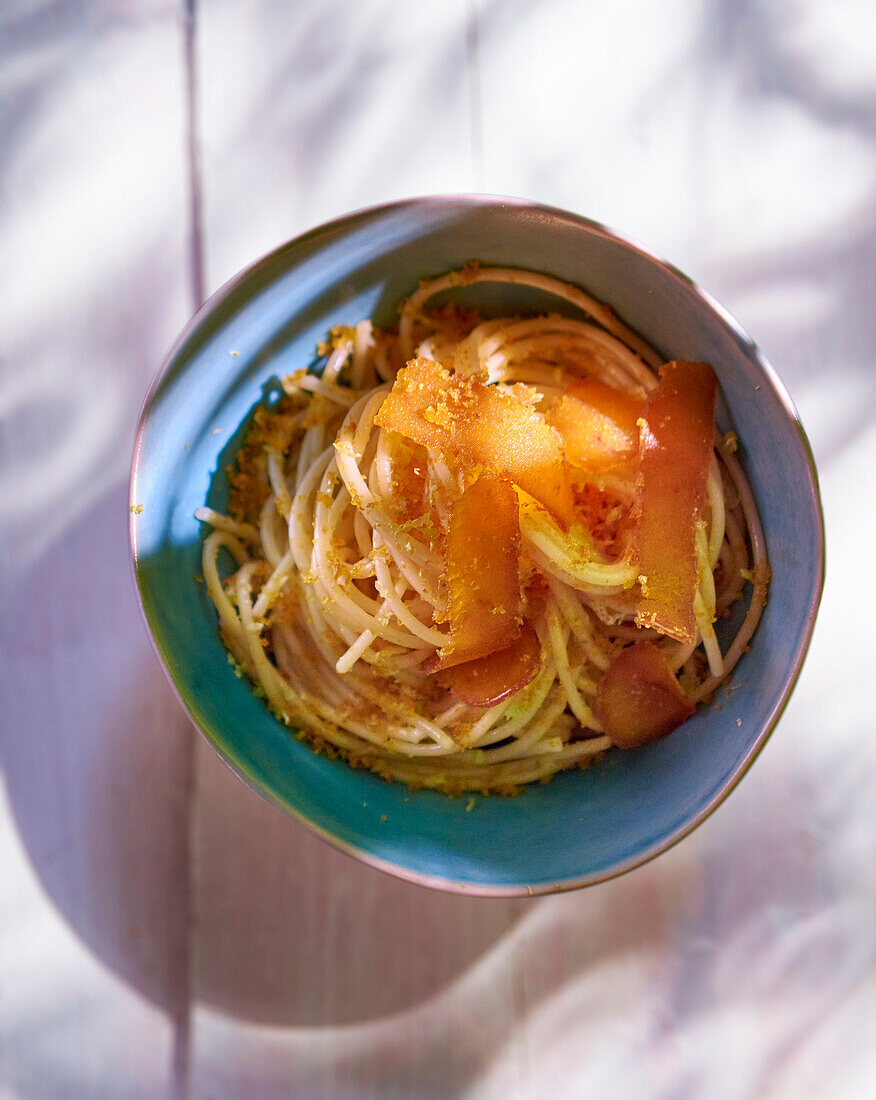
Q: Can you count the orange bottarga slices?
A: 6